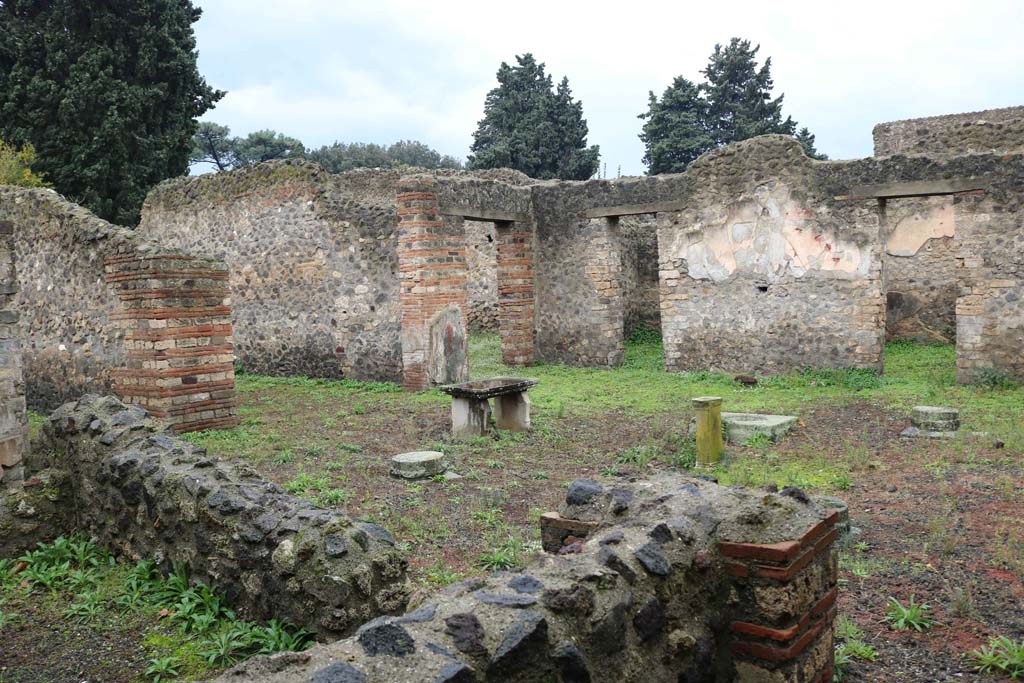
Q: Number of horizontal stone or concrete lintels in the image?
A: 3